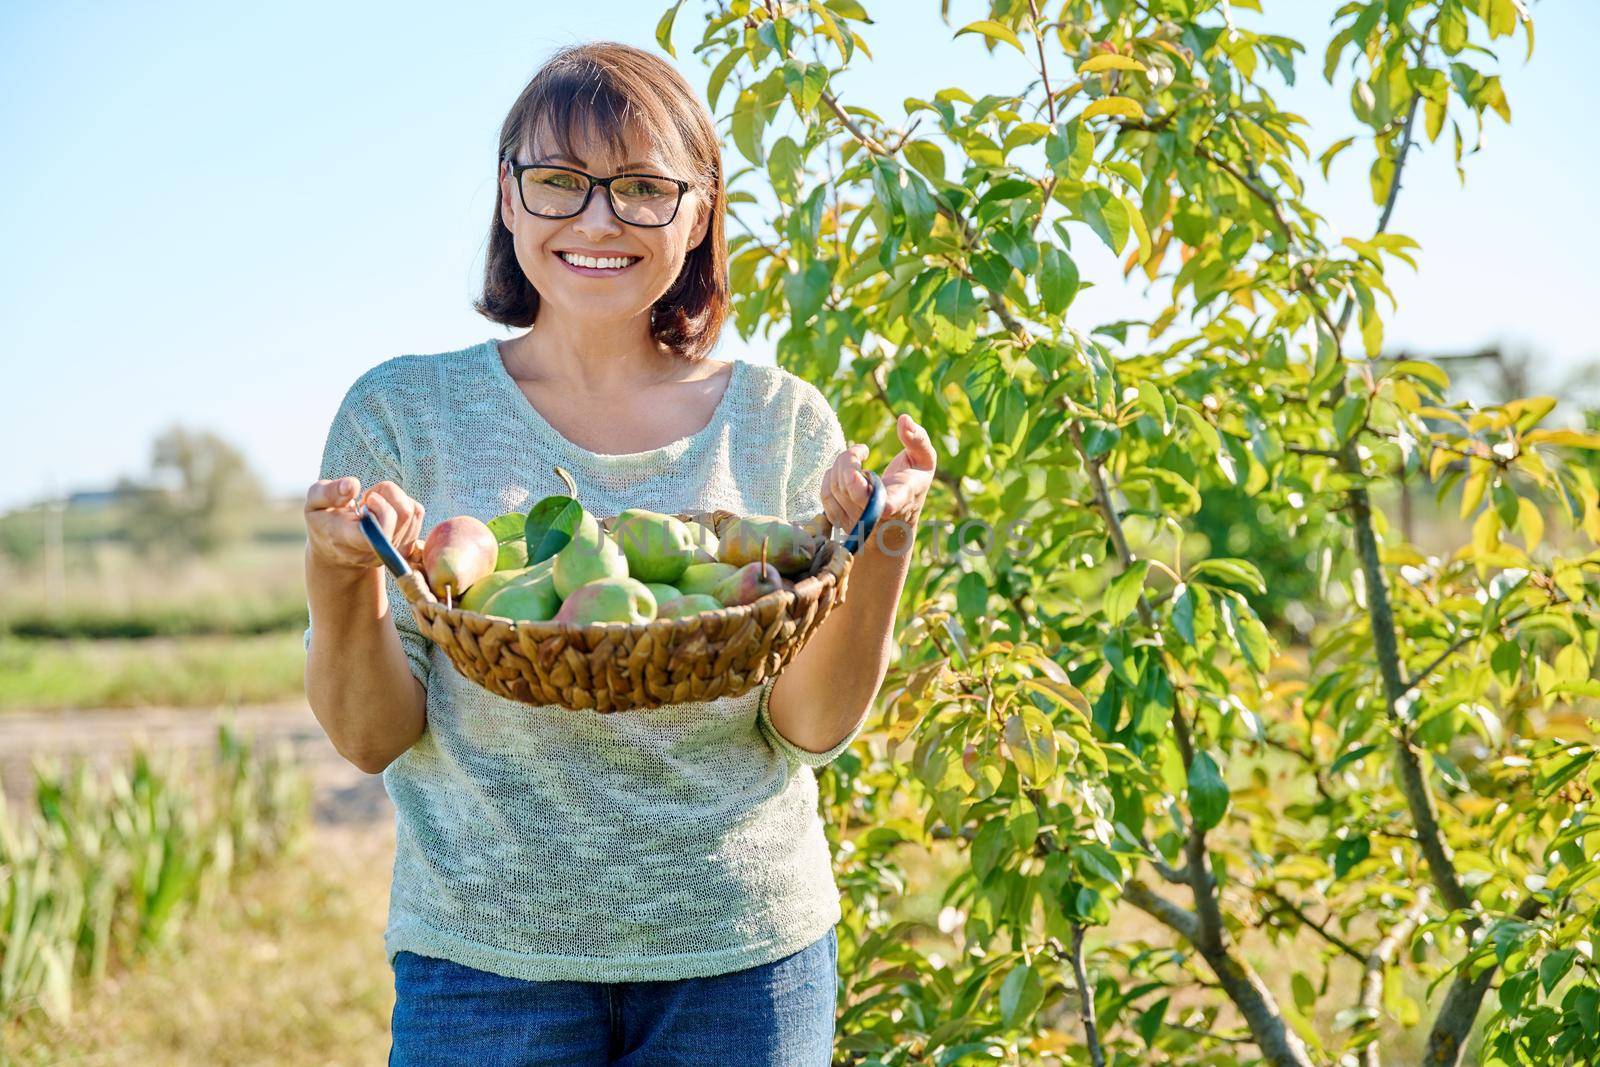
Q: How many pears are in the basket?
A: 13